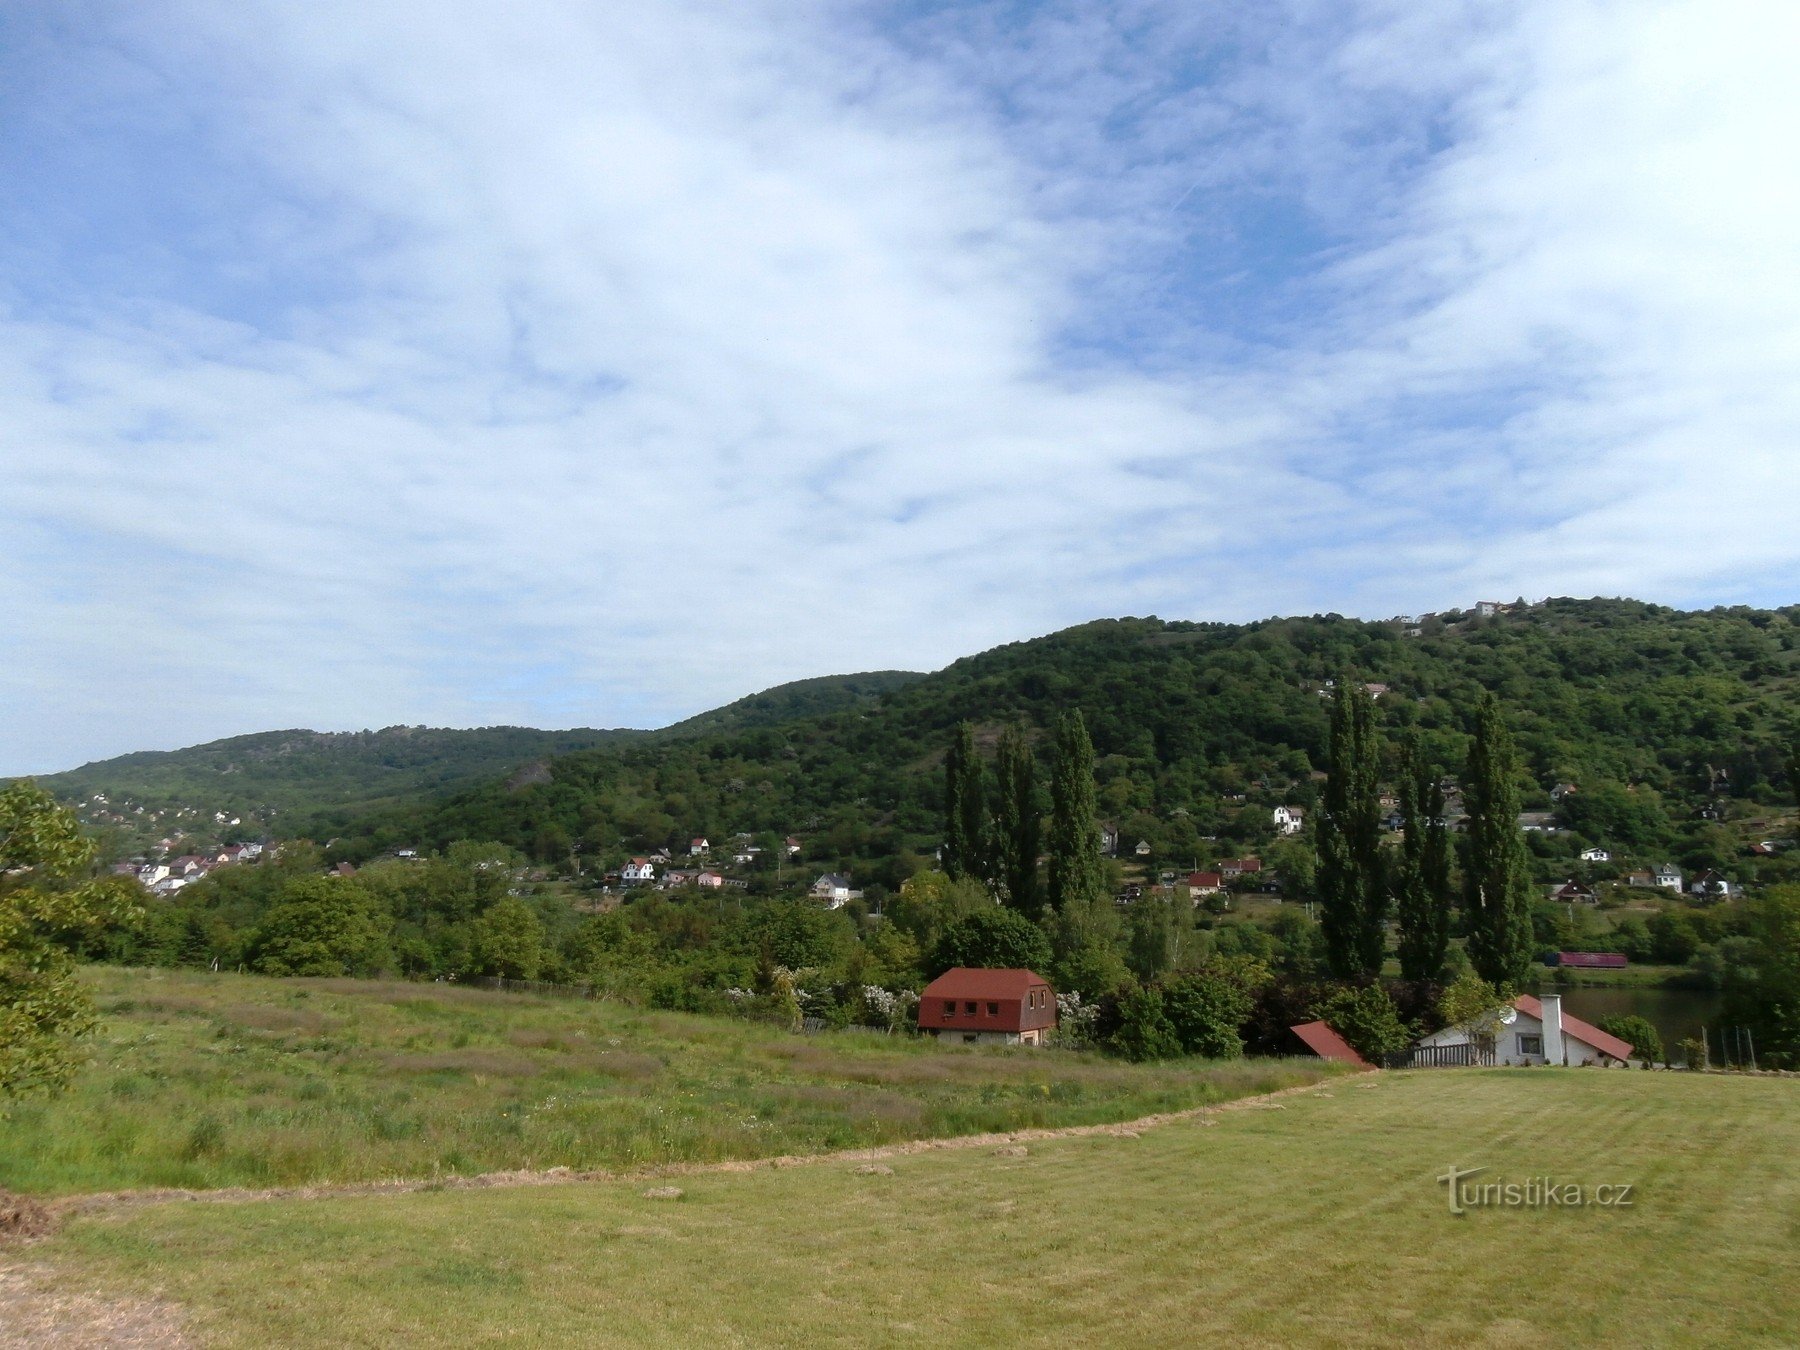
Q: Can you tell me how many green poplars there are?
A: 6